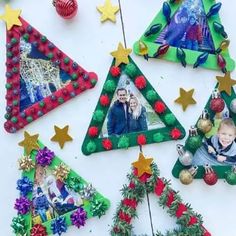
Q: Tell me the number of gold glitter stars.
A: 8